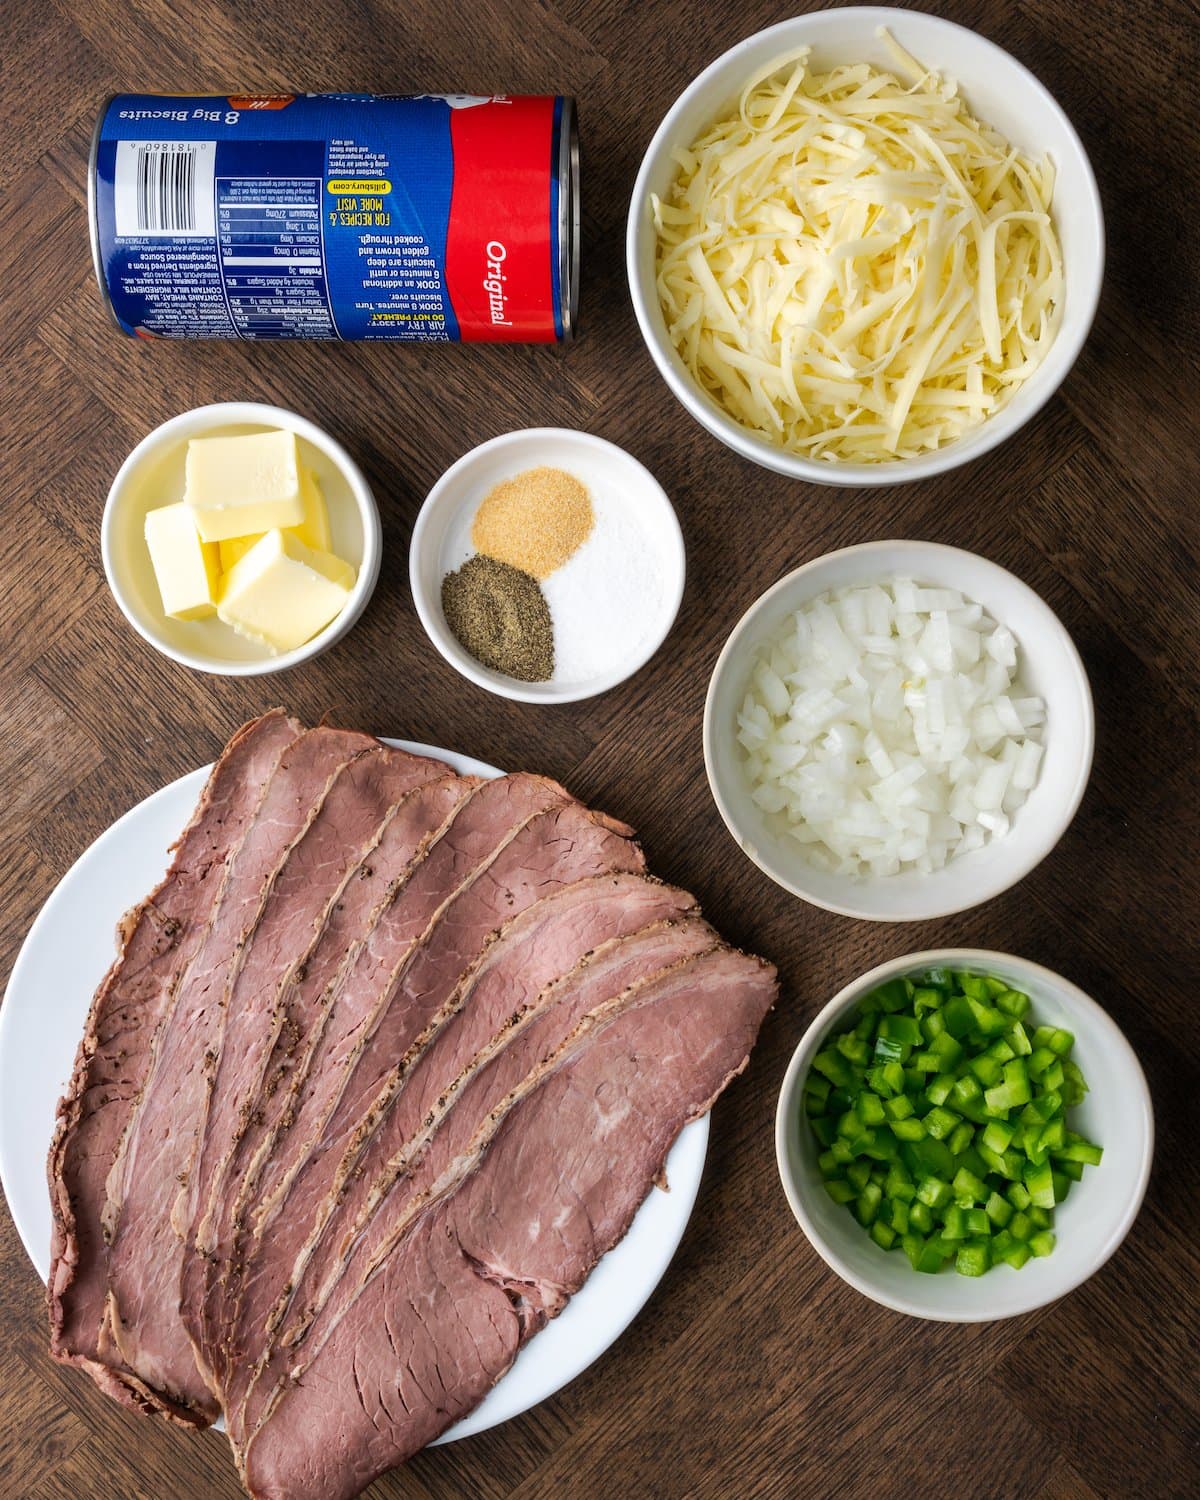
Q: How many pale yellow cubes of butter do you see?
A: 4